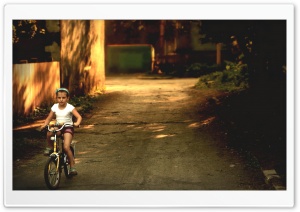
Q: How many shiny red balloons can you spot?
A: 0